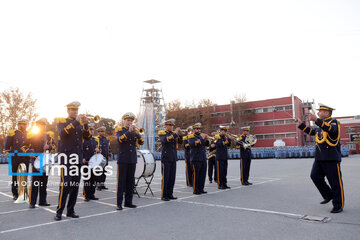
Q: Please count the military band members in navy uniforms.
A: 13